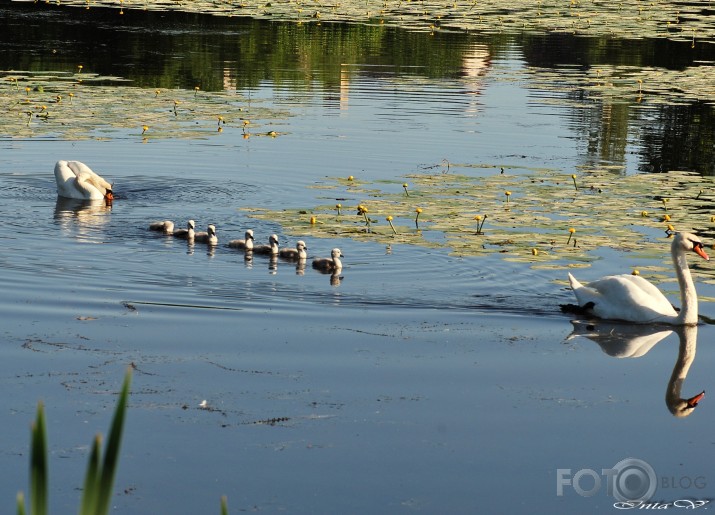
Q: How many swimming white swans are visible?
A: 2